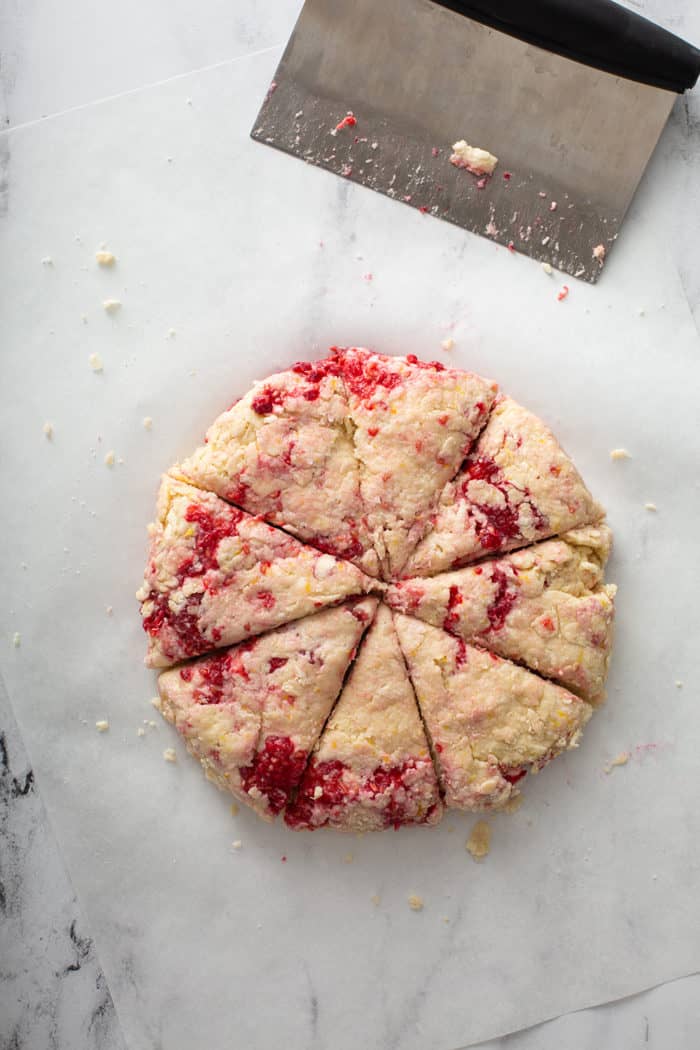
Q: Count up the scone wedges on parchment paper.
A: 8